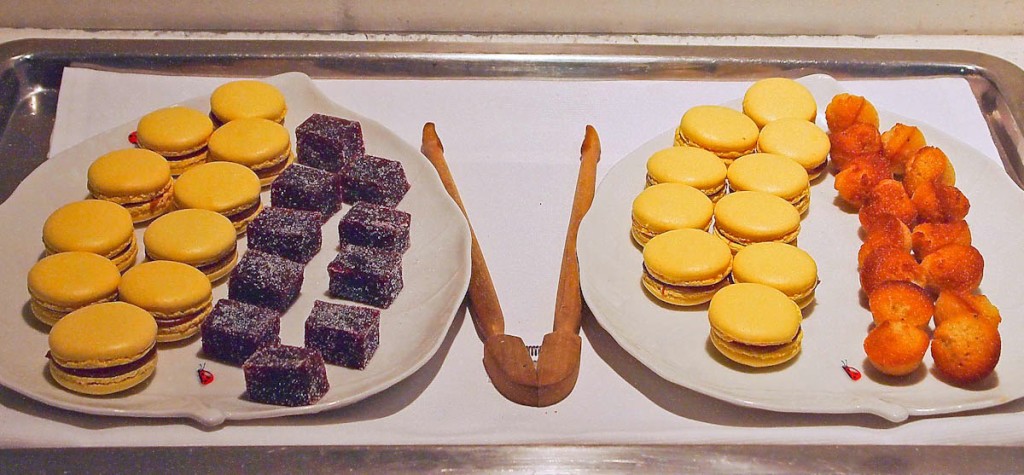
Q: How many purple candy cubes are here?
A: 10